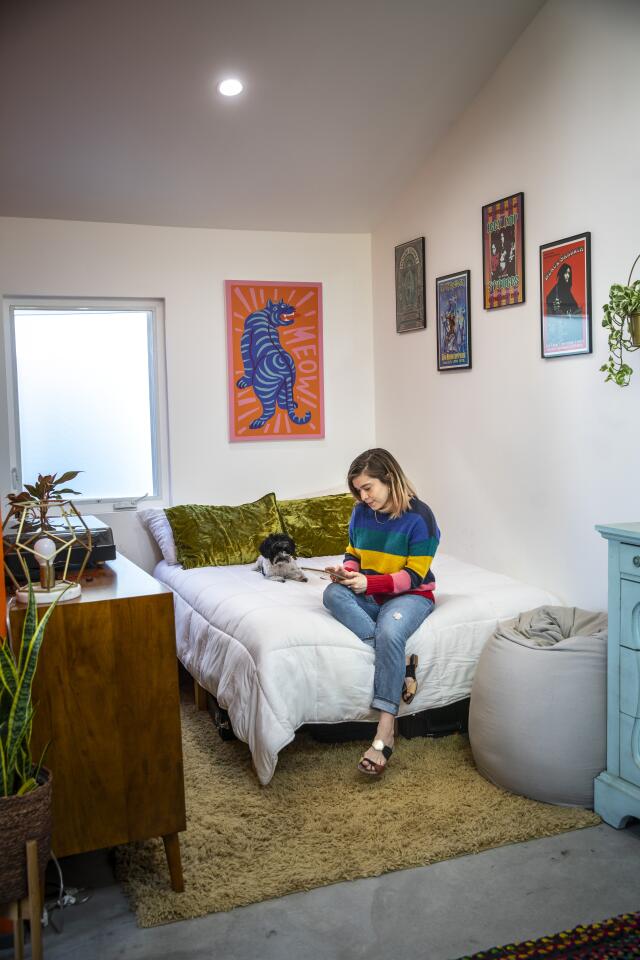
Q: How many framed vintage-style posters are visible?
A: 4